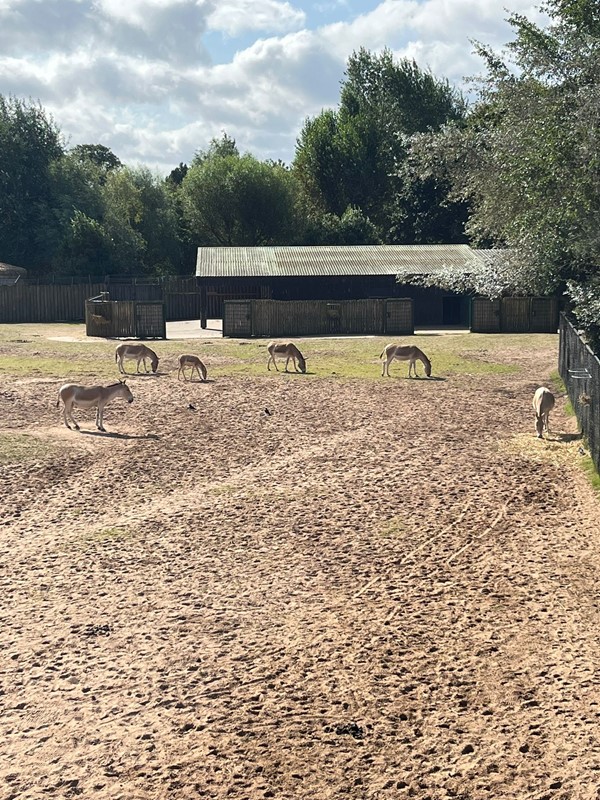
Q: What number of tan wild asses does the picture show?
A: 6